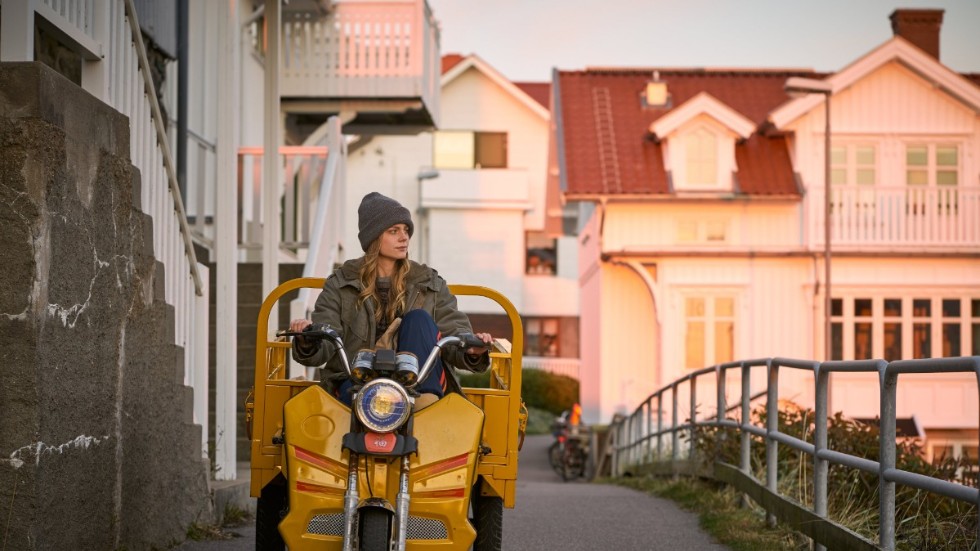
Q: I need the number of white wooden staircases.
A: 2